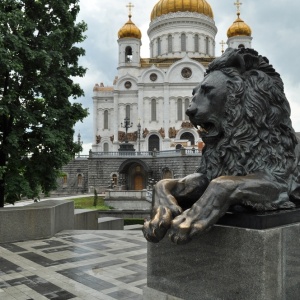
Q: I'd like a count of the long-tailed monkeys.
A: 0